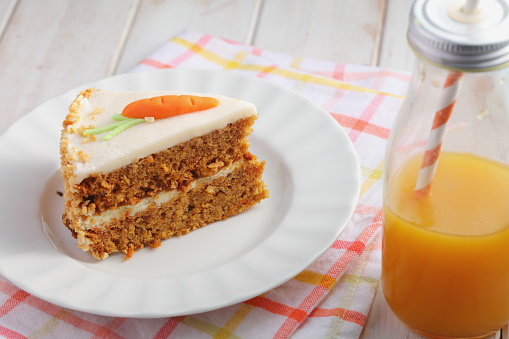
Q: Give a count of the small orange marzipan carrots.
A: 1